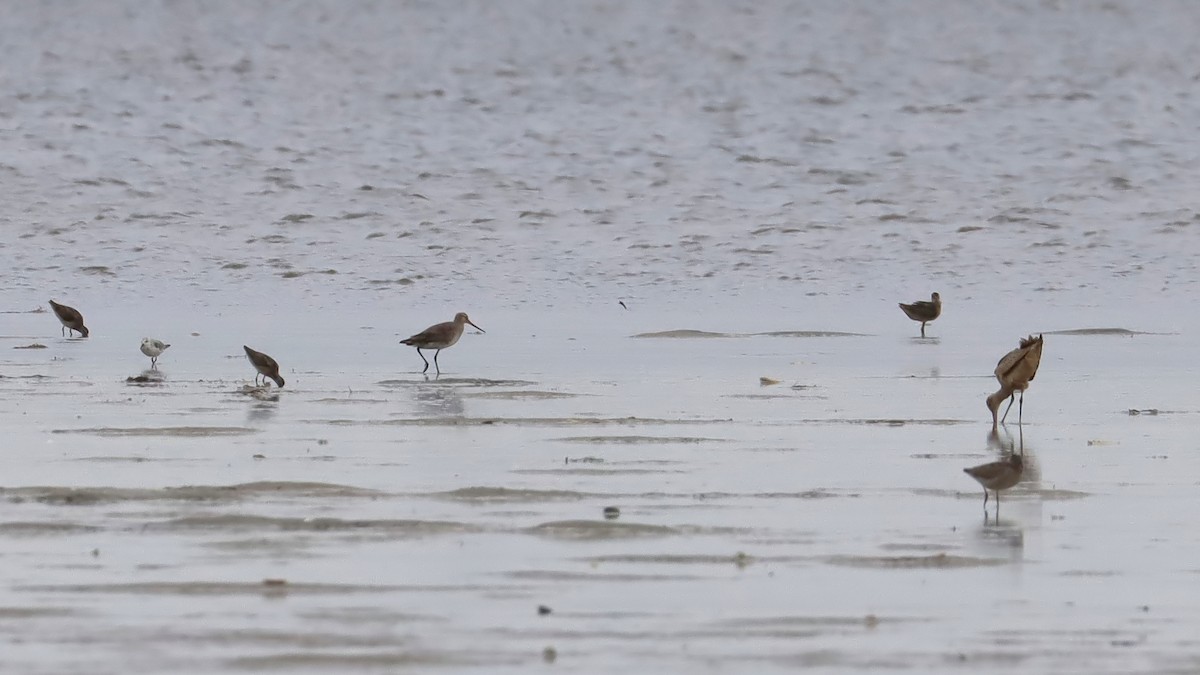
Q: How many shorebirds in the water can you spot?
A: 7